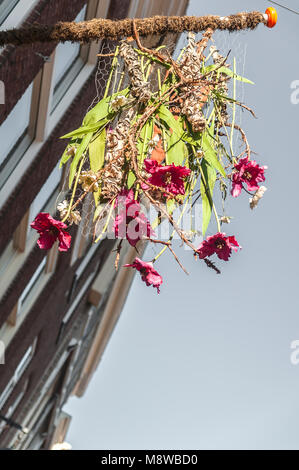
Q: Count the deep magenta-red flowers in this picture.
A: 6